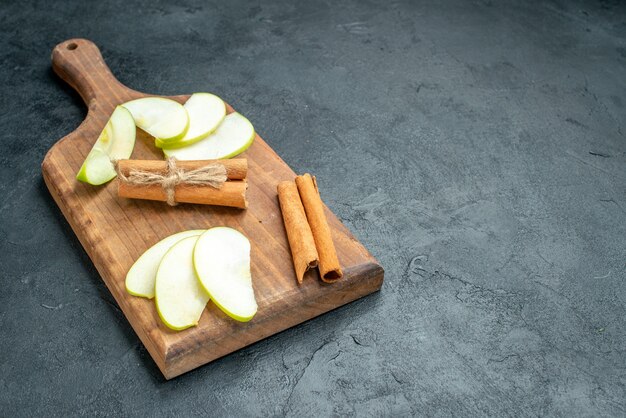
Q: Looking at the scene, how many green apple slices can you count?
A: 7